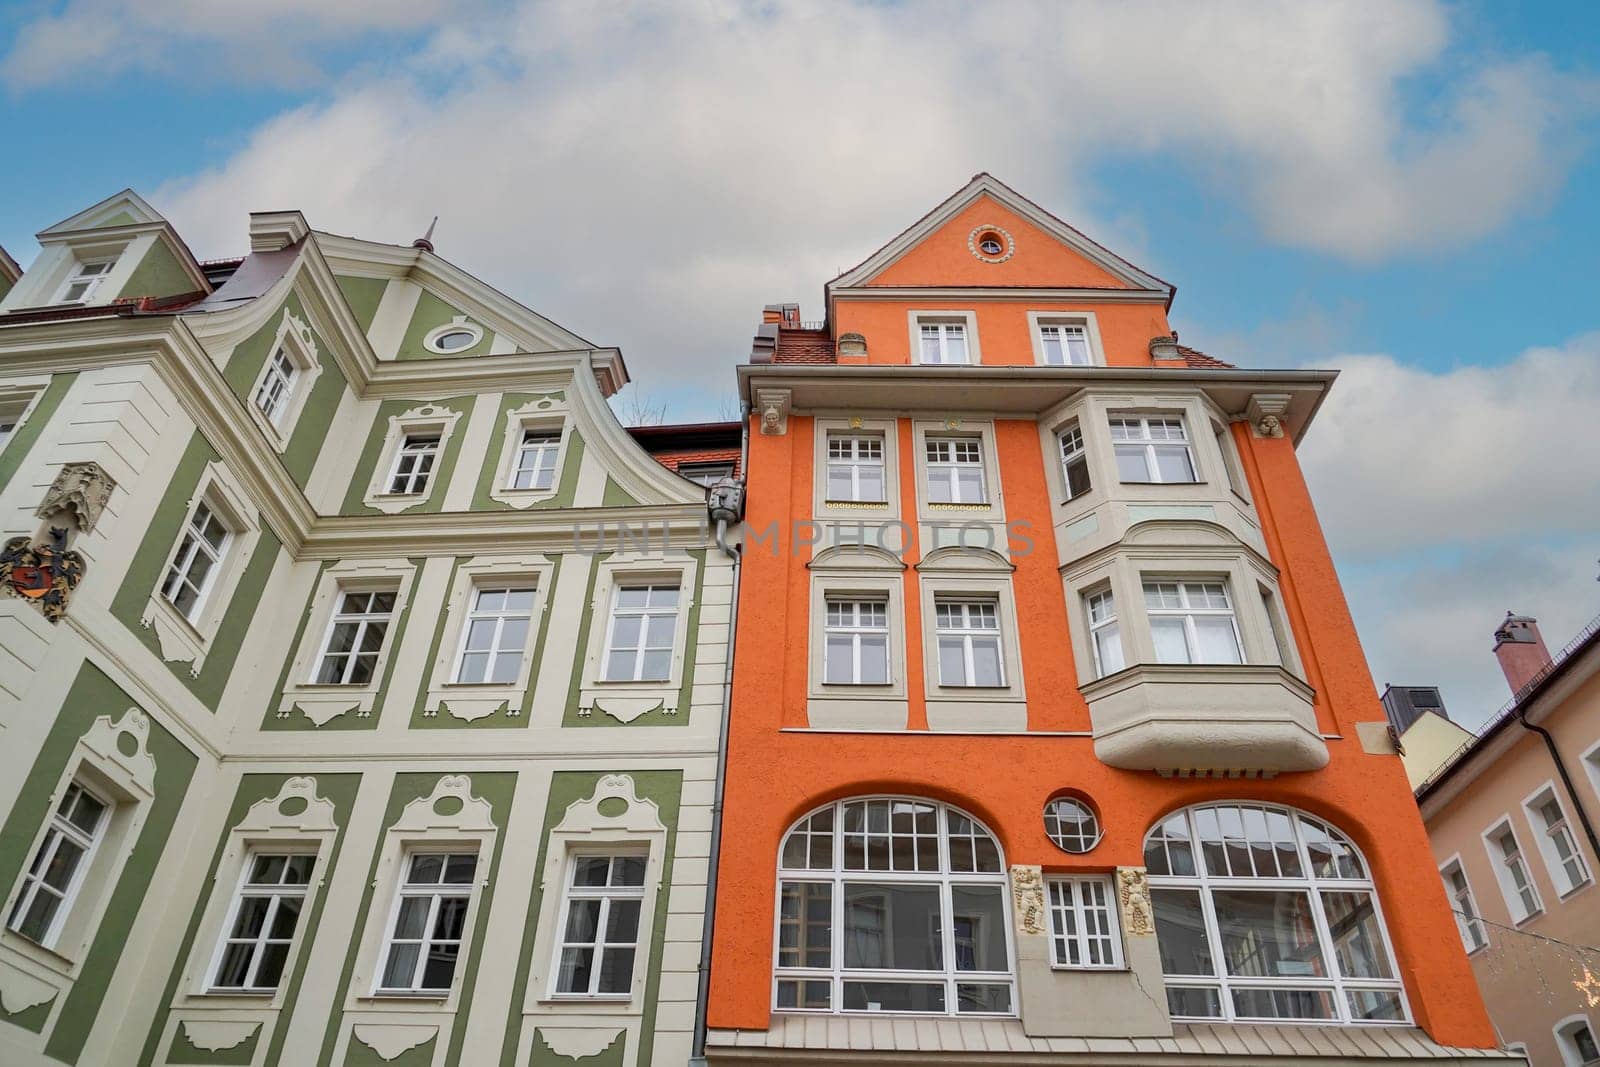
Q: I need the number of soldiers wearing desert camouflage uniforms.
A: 0